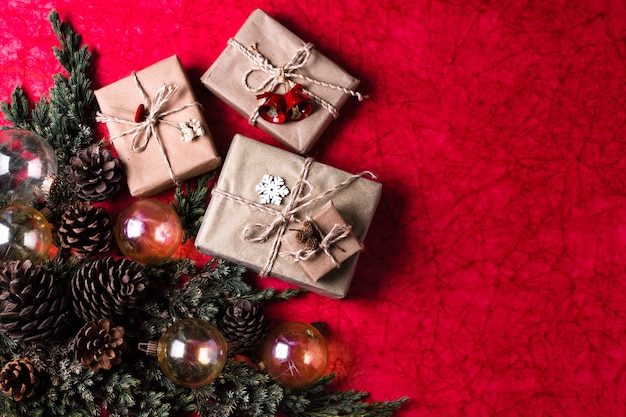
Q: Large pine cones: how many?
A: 2